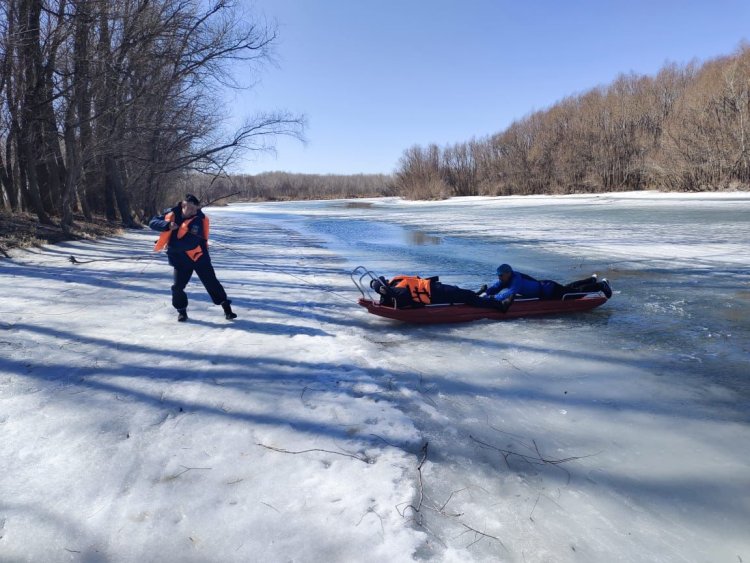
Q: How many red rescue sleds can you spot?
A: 1